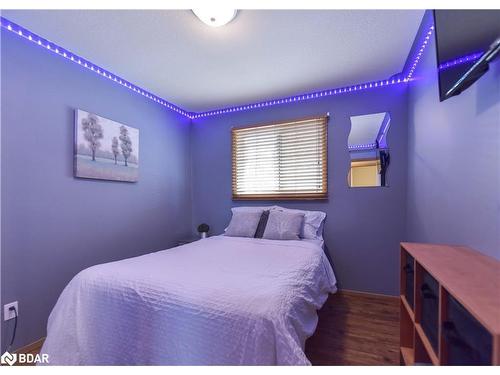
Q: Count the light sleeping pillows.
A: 2